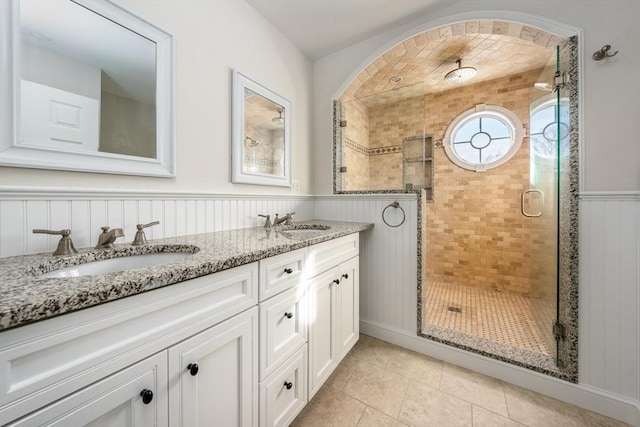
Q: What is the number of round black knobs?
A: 7